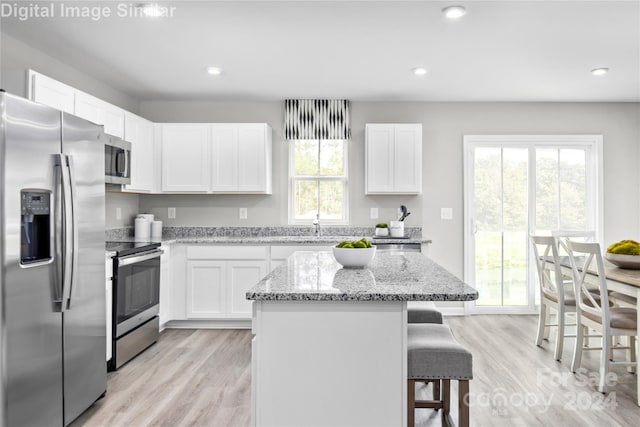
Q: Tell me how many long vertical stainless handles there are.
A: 2